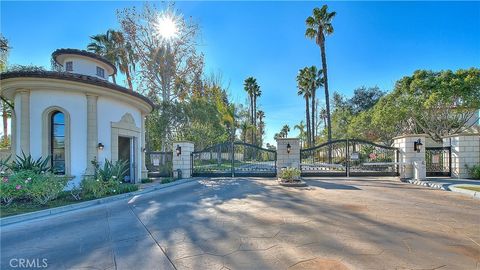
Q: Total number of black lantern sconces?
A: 5